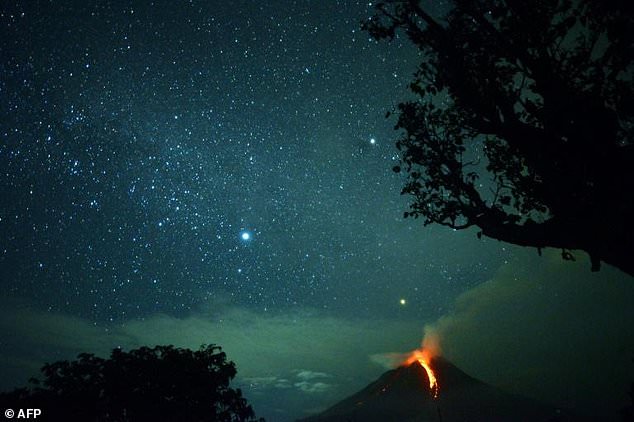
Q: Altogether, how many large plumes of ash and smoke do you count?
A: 1